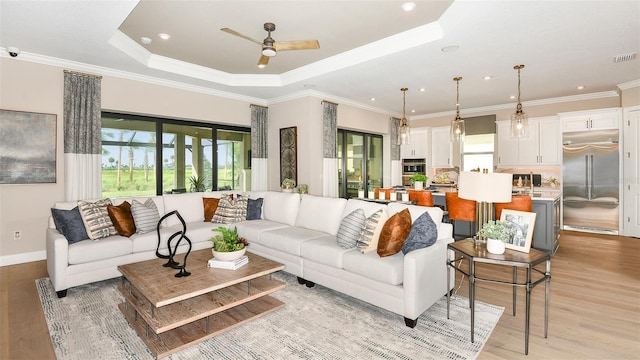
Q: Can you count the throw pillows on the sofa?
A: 11